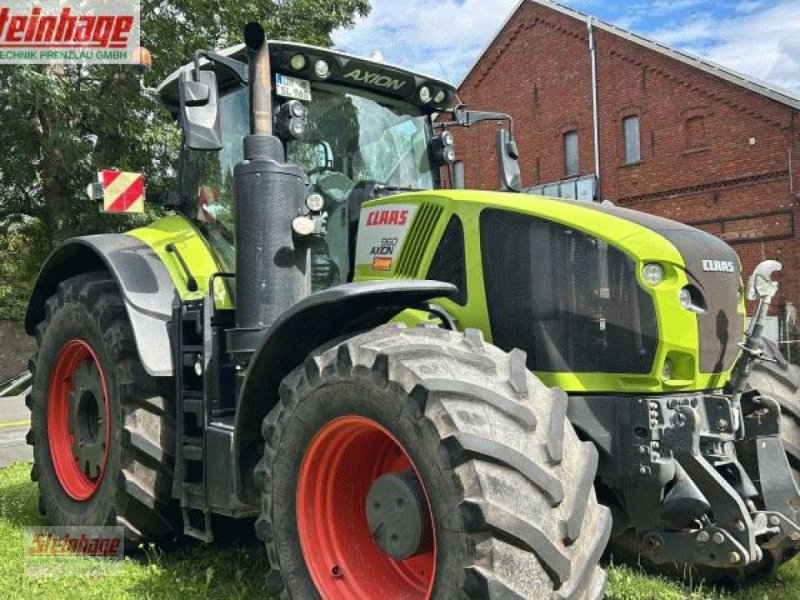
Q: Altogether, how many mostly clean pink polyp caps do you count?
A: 0